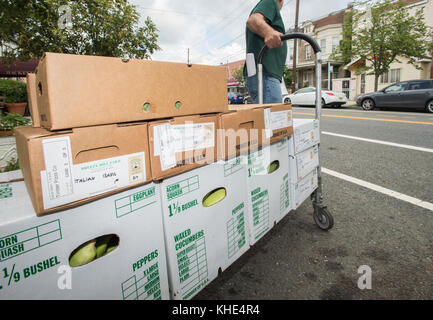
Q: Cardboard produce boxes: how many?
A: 11